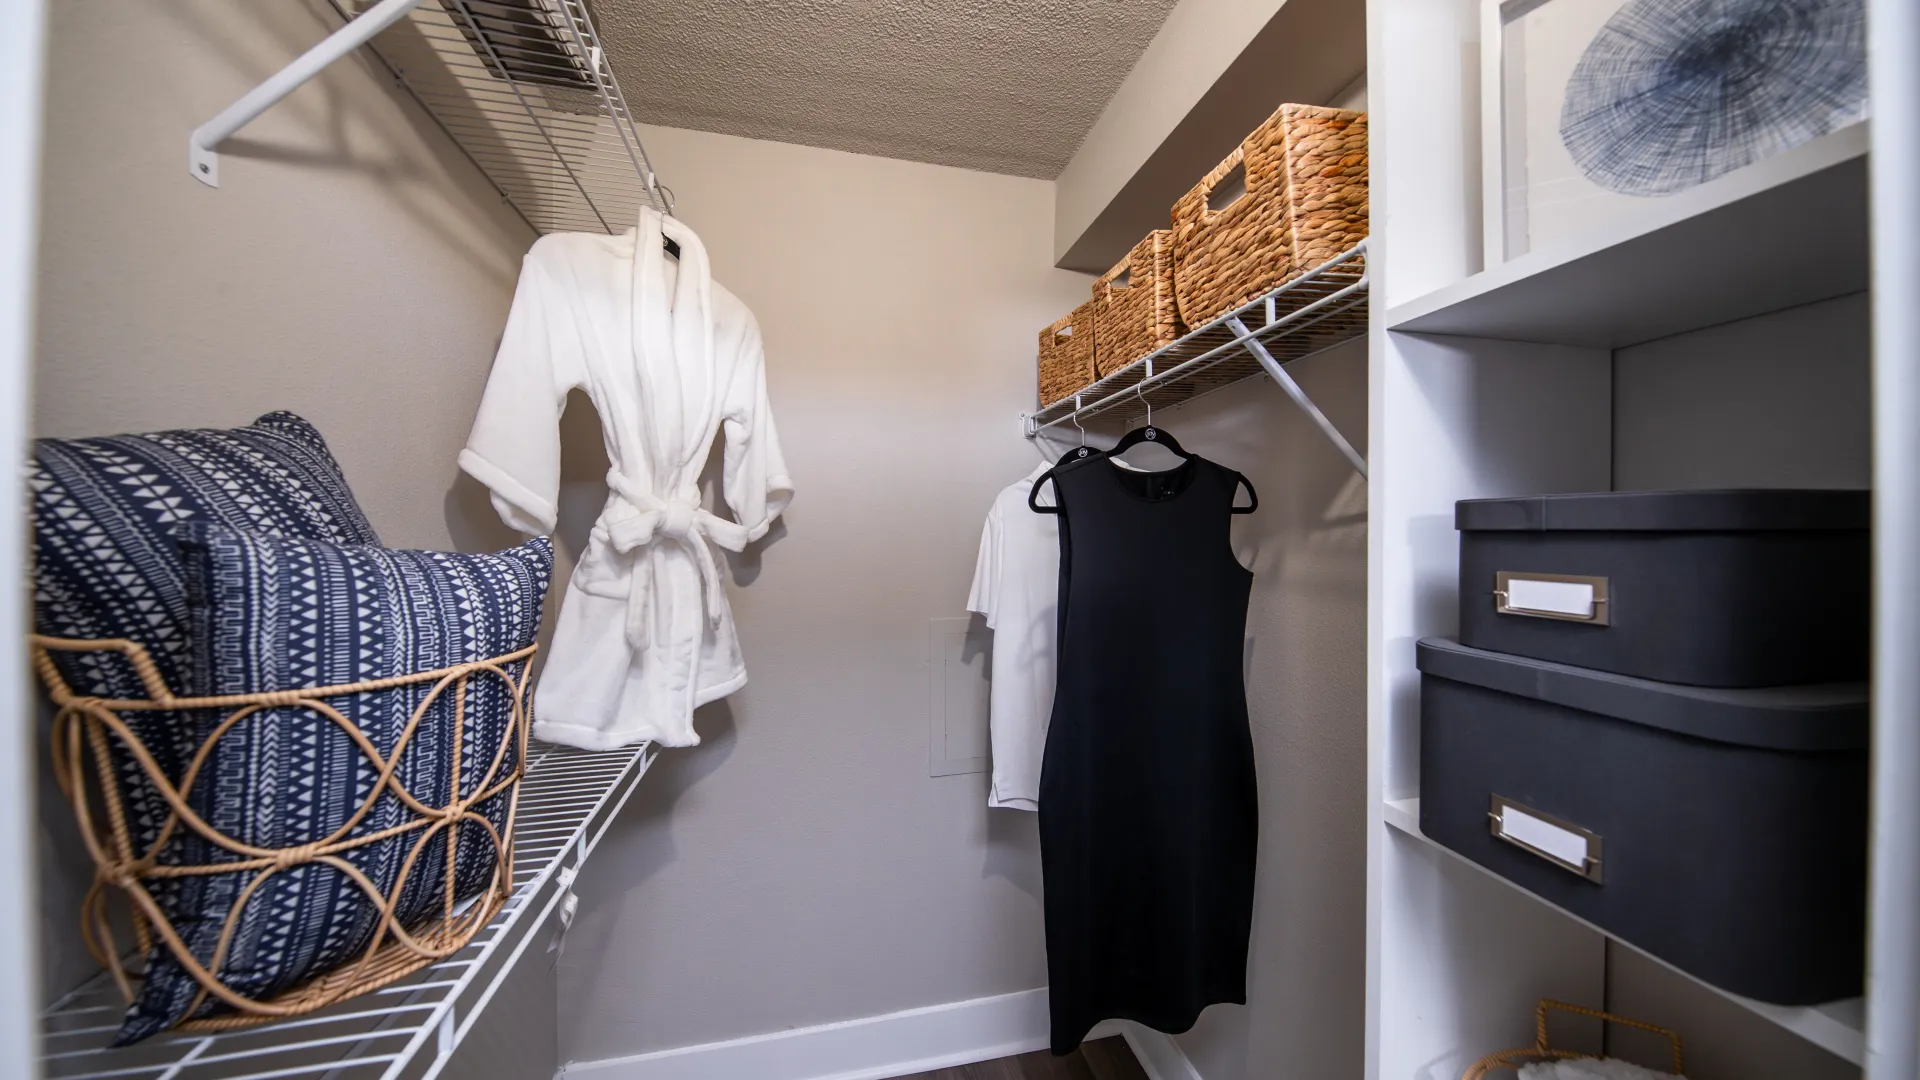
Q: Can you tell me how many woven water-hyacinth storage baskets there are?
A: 3